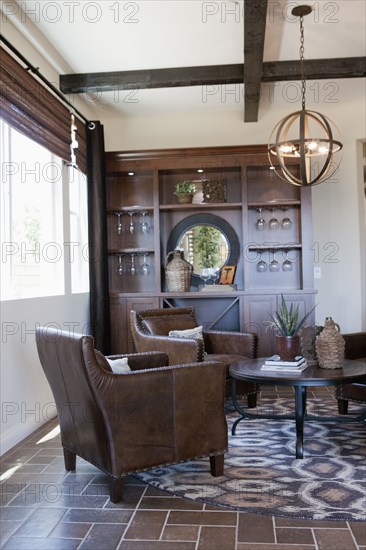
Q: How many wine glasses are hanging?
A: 12